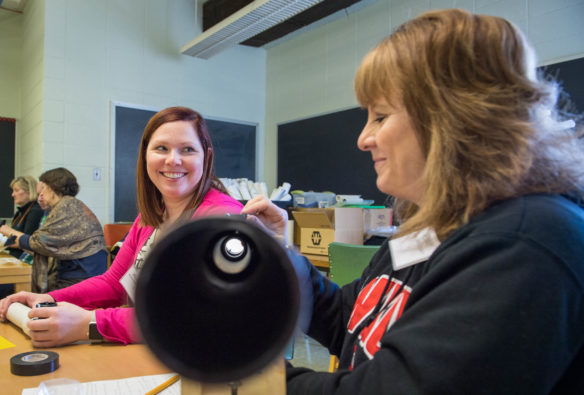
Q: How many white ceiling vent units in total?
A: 1